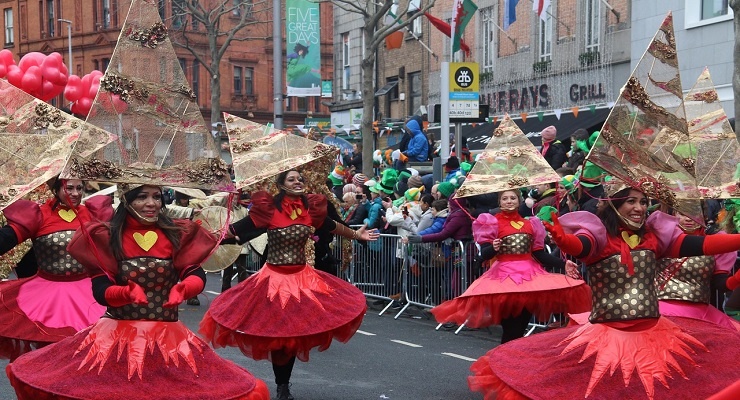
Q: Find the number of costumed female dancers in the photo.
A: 6